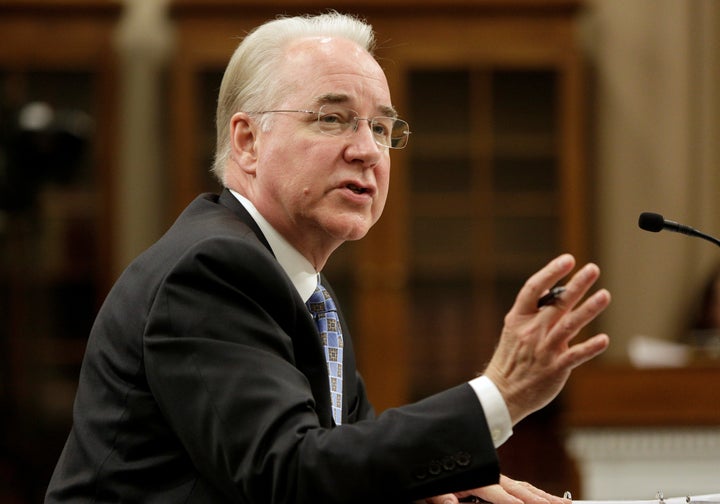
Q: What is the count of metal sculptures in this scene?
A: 0